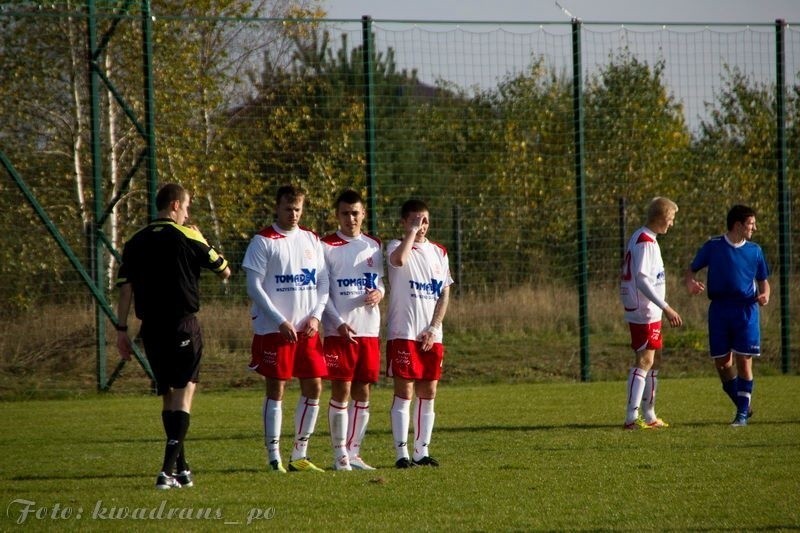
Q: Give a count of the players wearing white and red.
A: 4